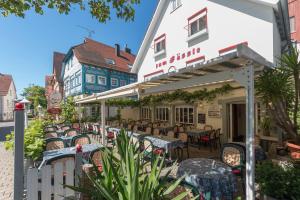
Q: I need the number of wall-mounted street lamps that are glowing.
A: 0